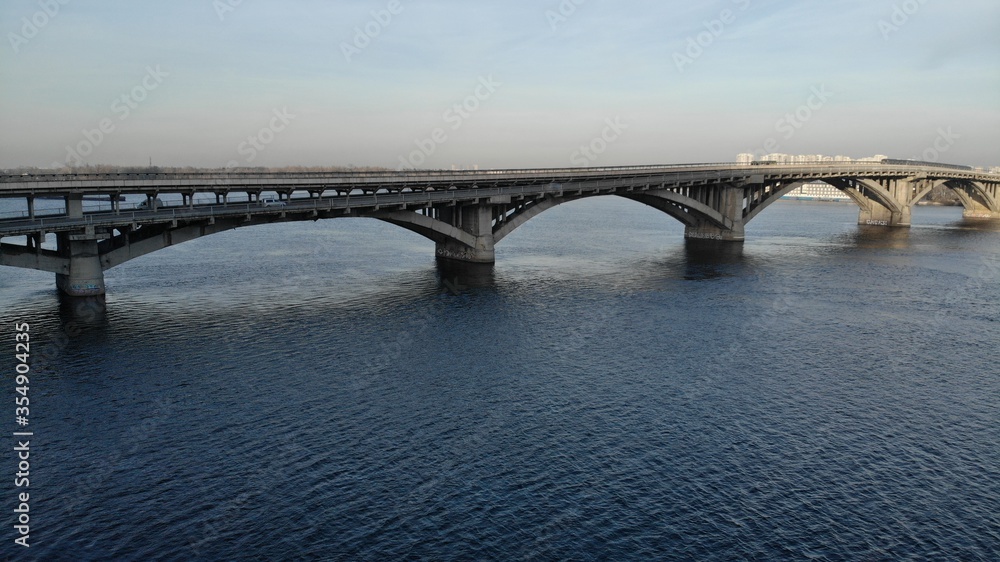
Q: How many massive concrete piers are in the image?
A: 5